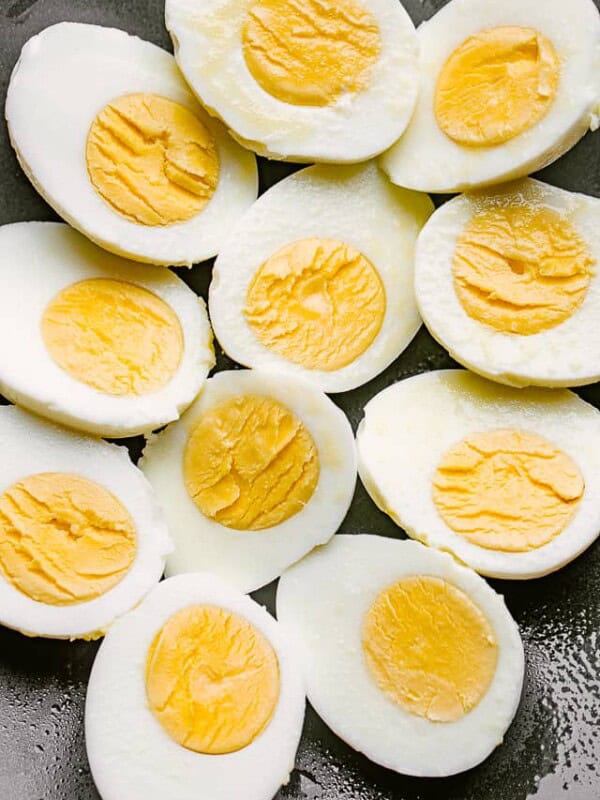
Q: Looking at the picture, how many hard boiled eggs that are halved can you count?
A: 11